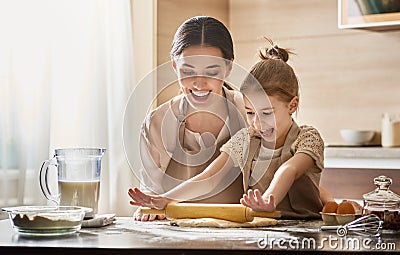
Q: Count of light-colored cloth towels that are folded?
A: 1